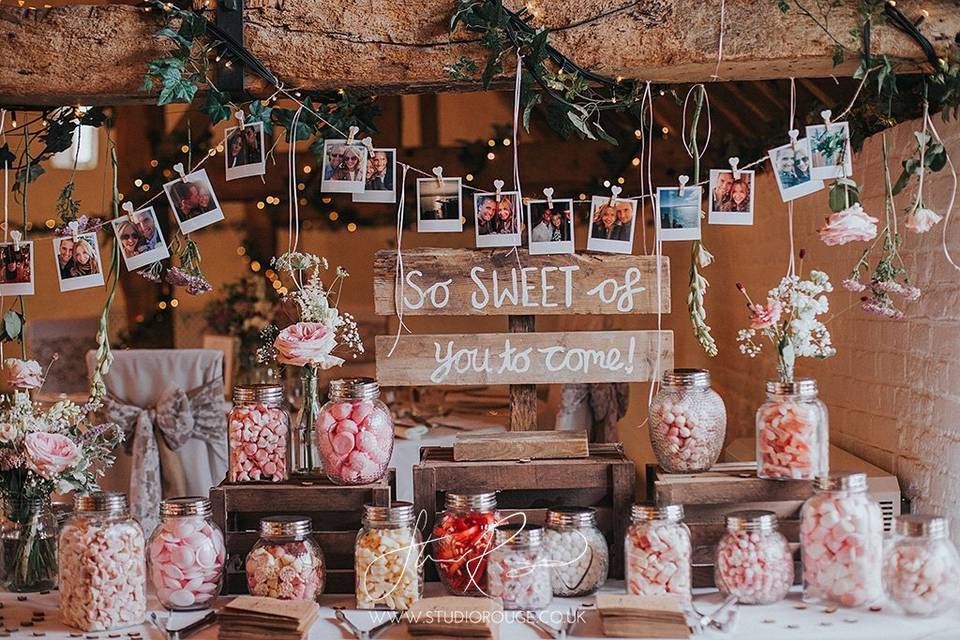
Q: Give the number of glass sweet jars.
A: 15